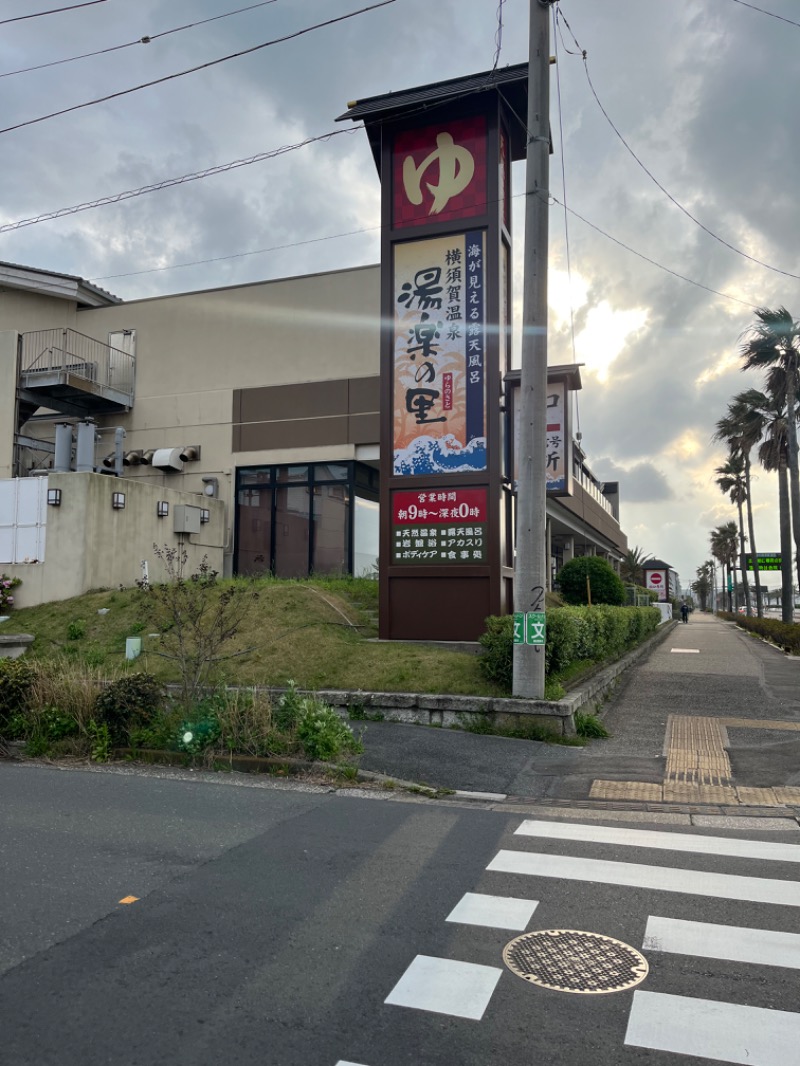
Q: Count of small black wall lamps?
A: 4